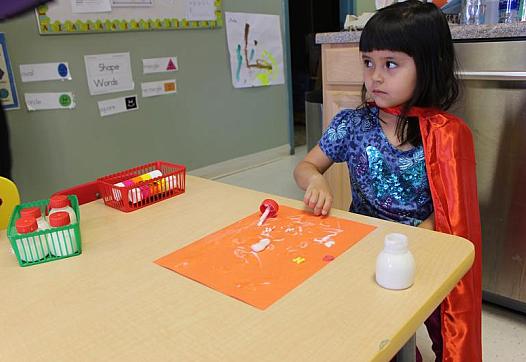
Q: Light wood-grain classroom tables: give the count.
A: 1